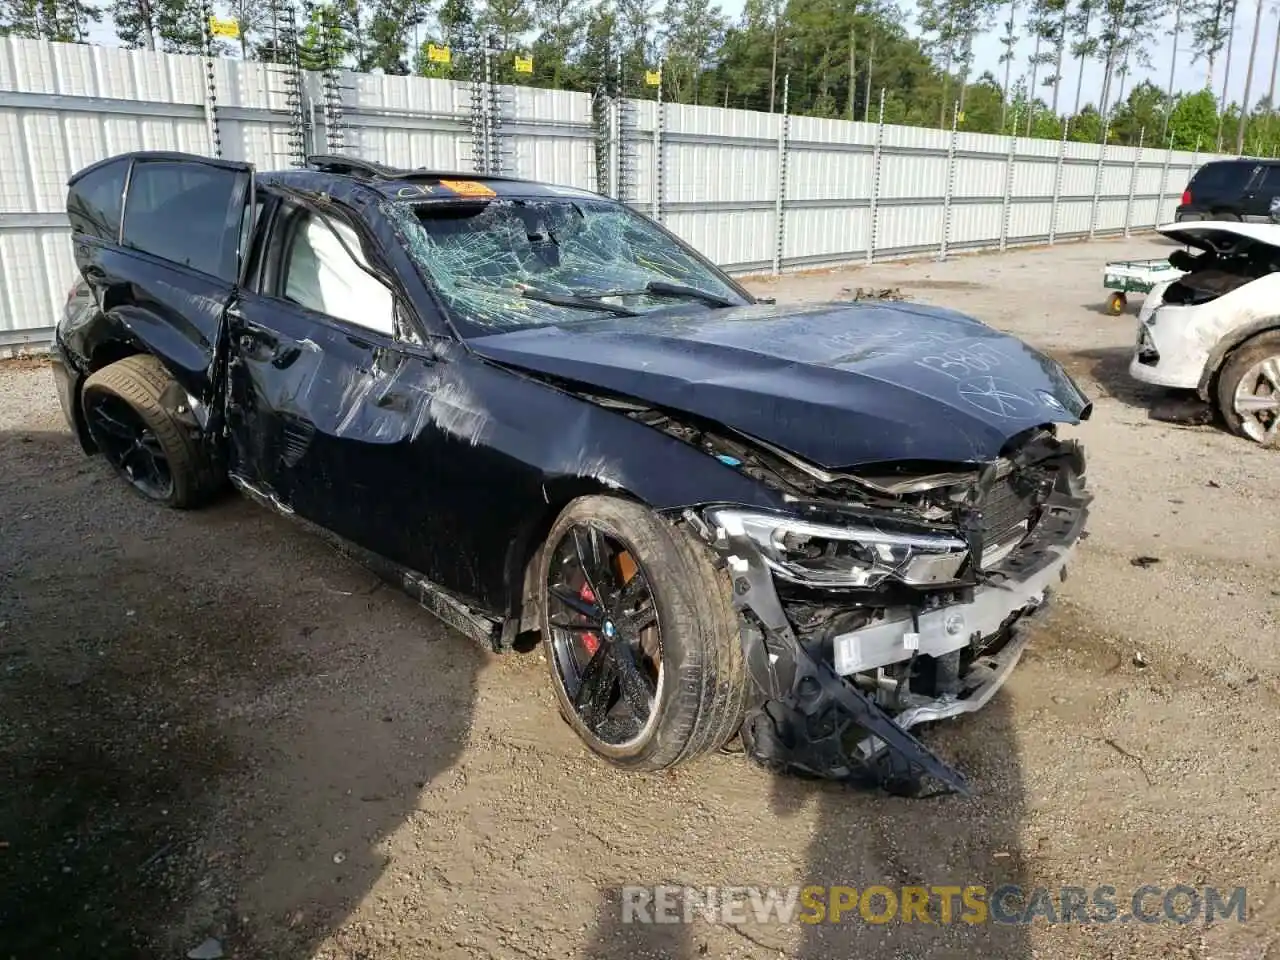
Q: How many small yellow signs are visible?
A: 4